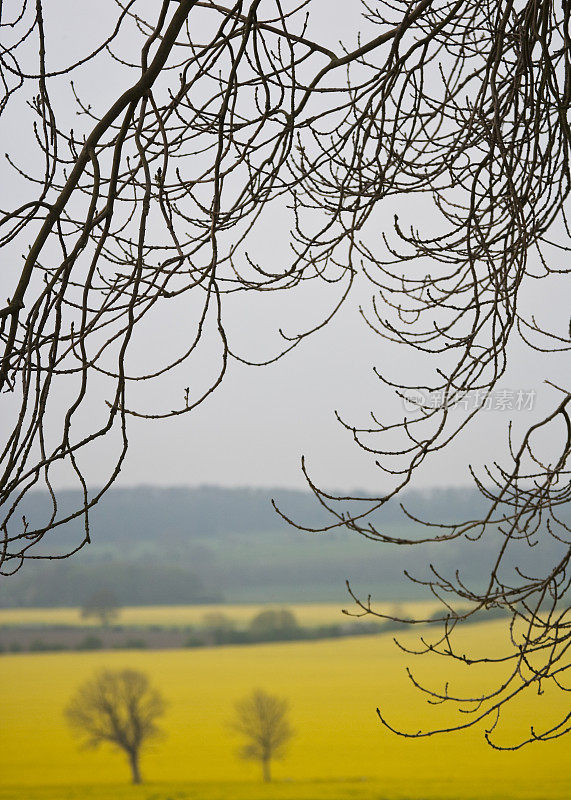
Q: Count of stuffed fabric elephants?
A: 0